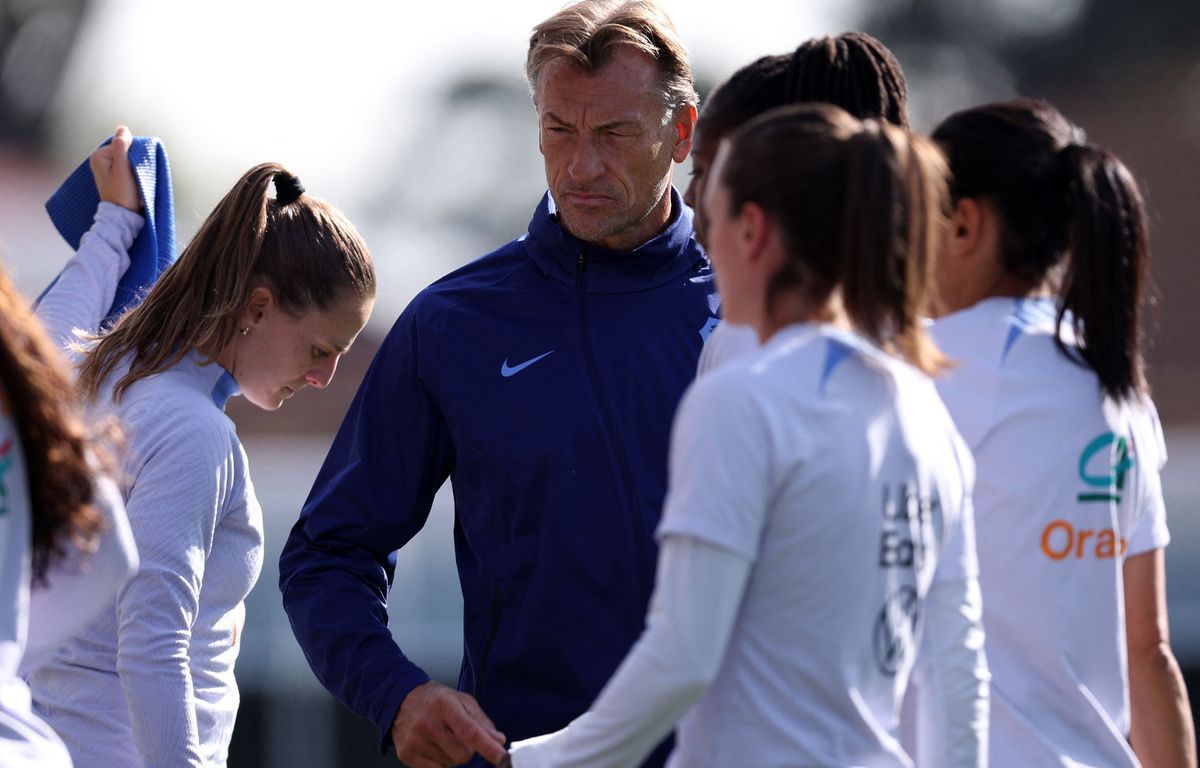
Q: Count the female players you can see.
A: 5